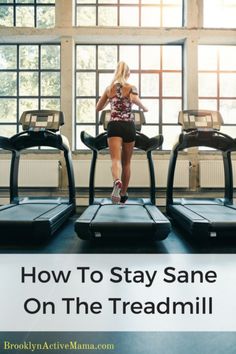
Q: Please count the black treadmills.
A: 3